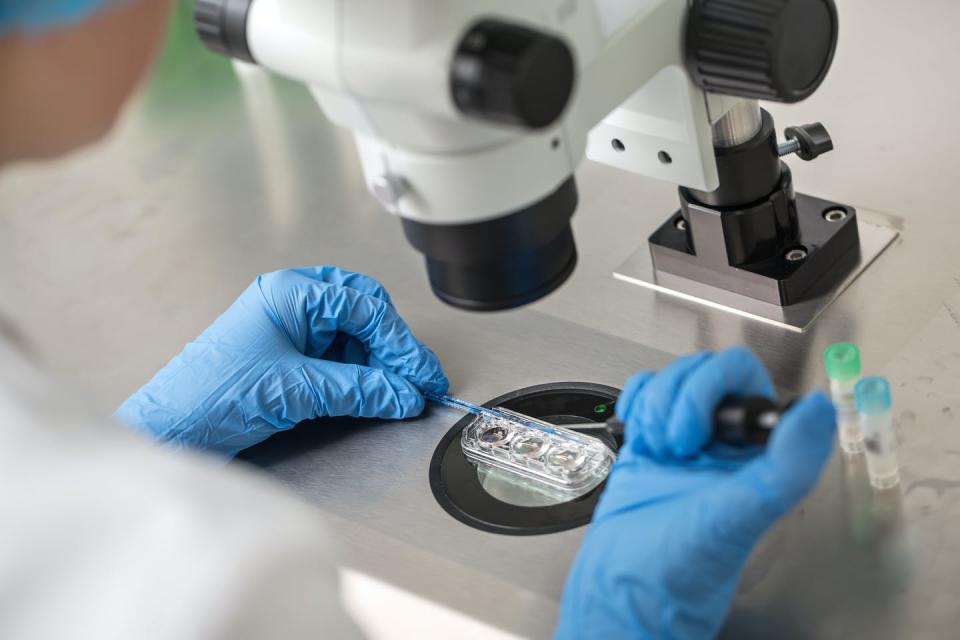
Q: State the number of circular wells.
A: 3